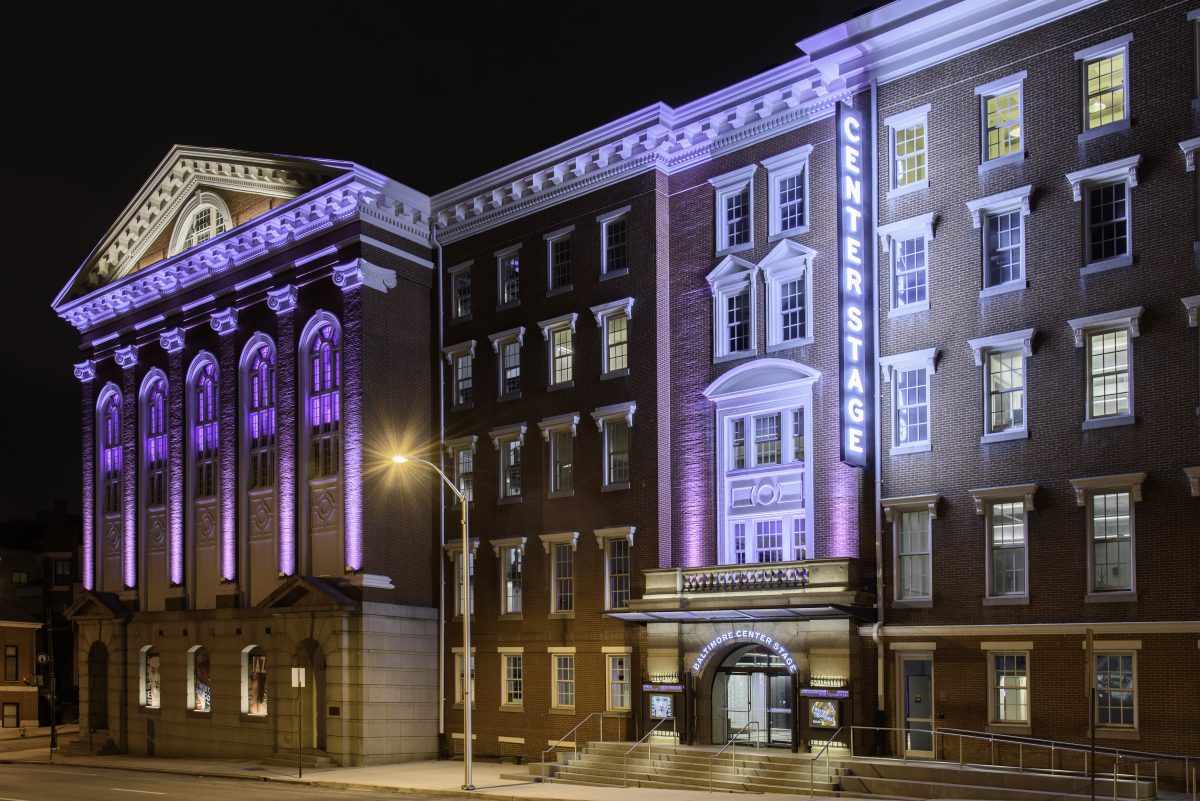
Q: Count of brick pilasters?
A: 6